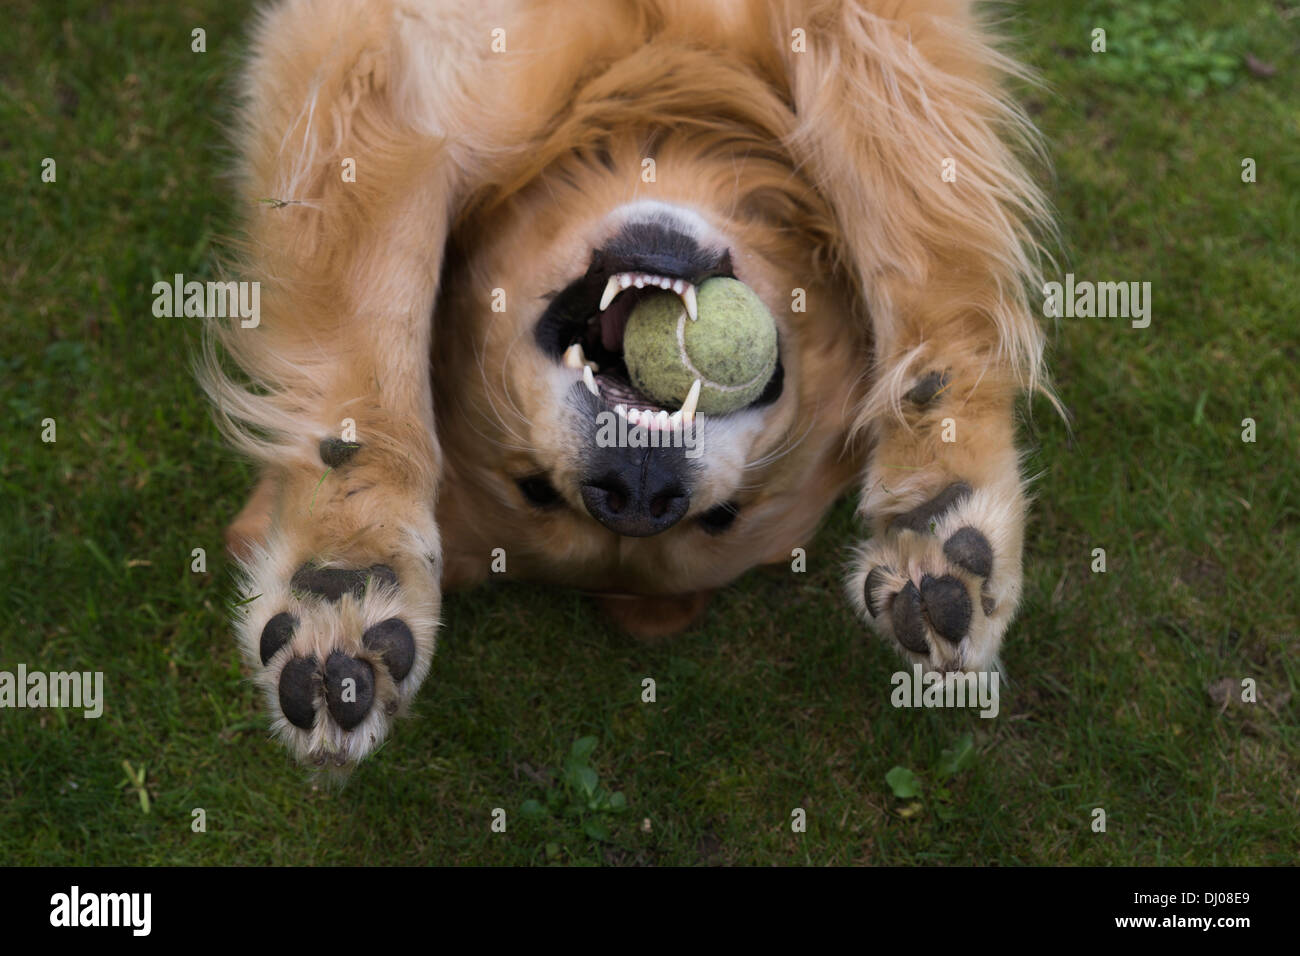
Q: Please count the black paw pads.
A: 12